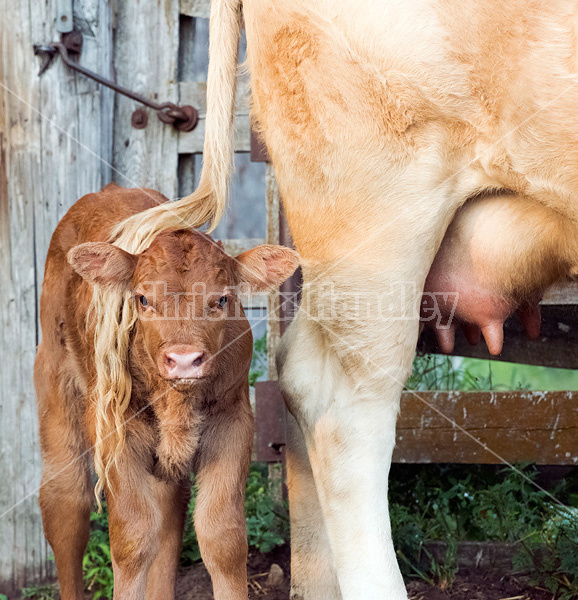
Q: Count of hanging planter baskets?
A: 0